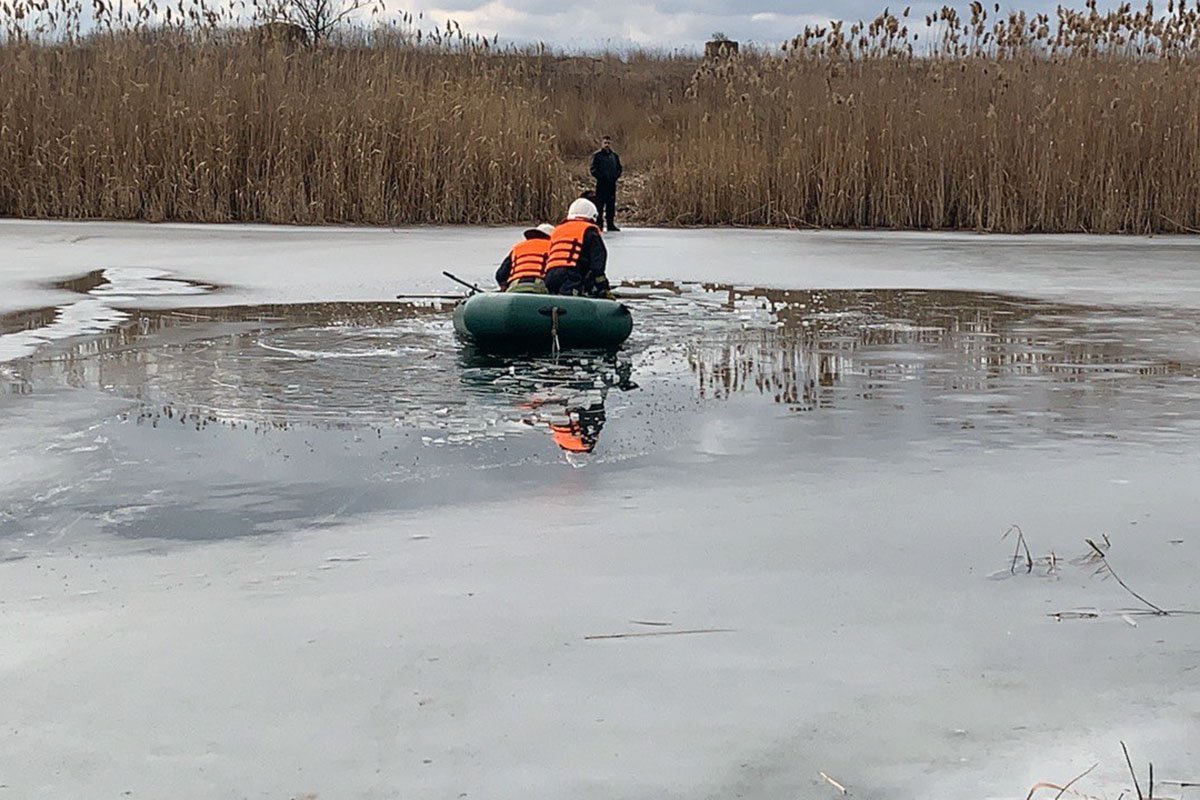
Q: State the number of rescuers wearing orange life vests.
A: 2